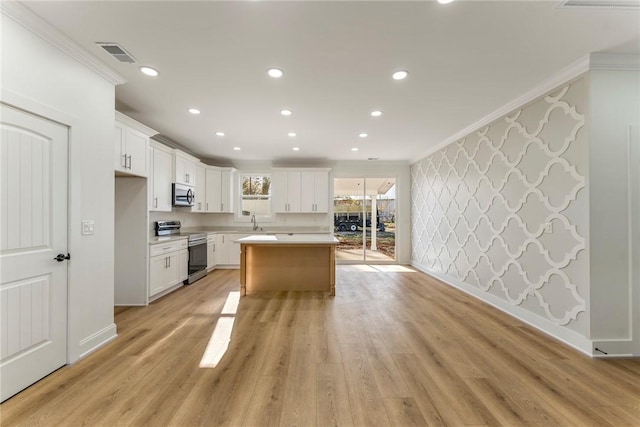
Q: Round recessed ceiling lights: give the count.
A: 13